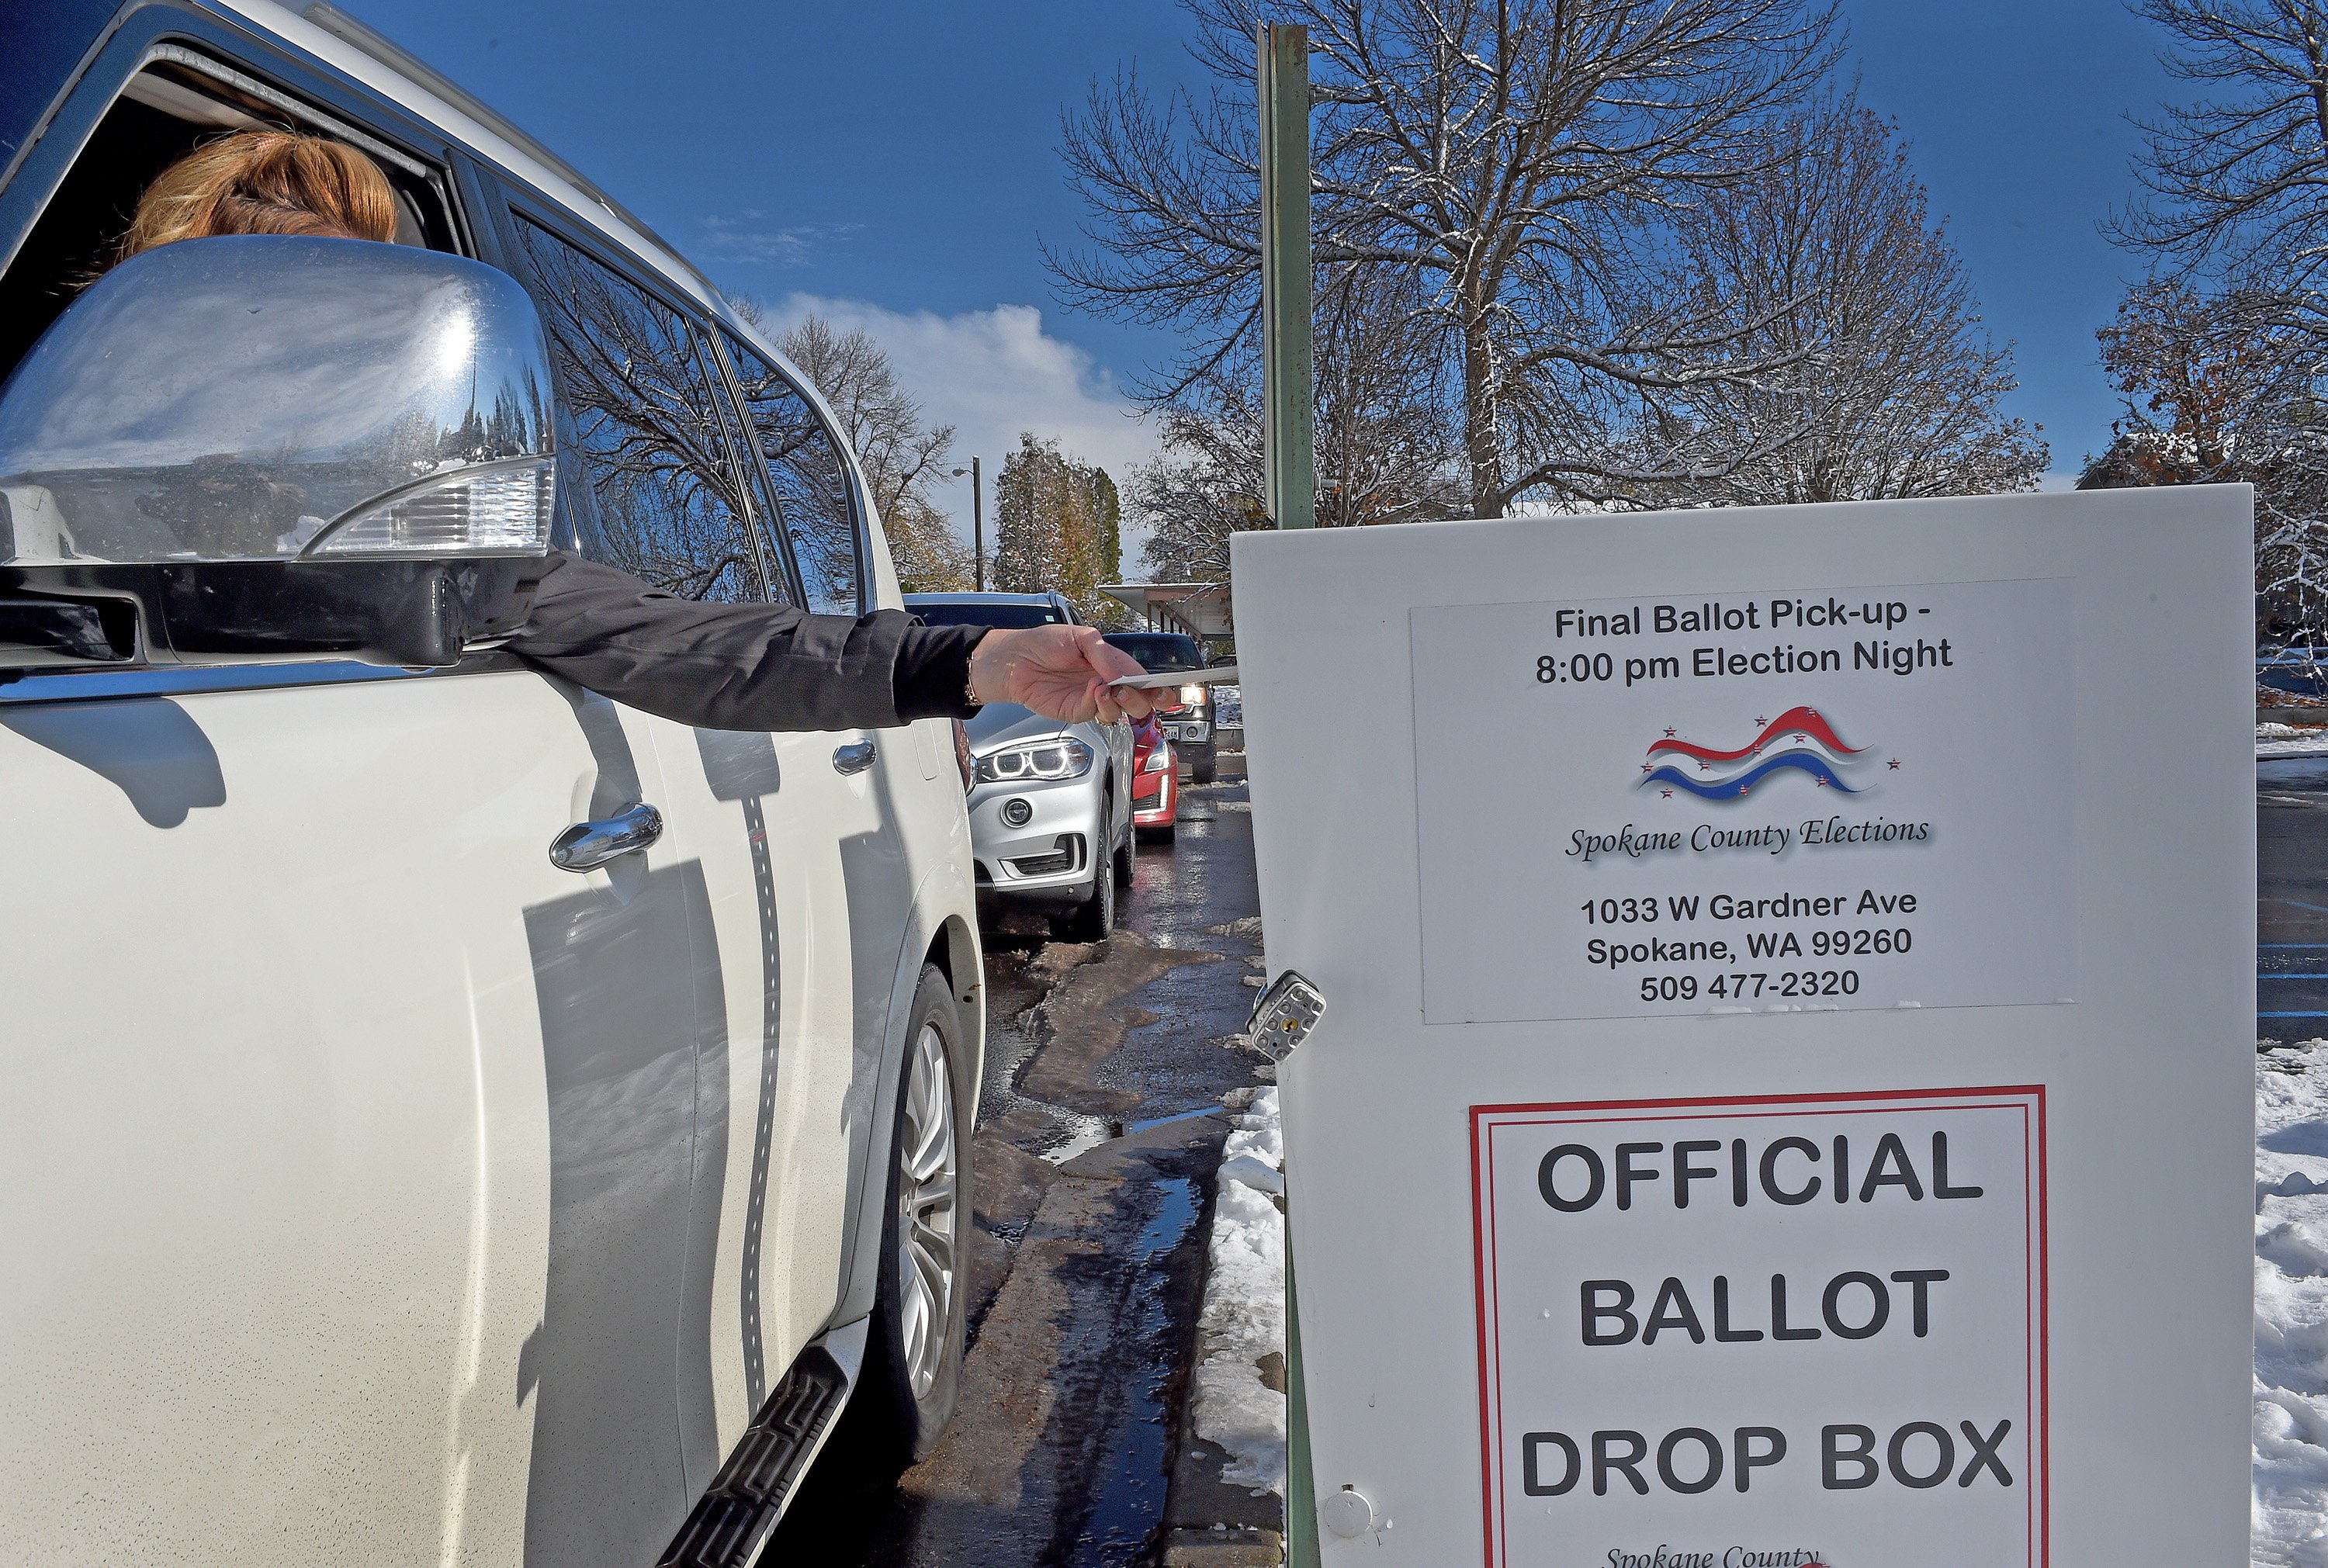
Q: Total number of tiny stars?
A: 11